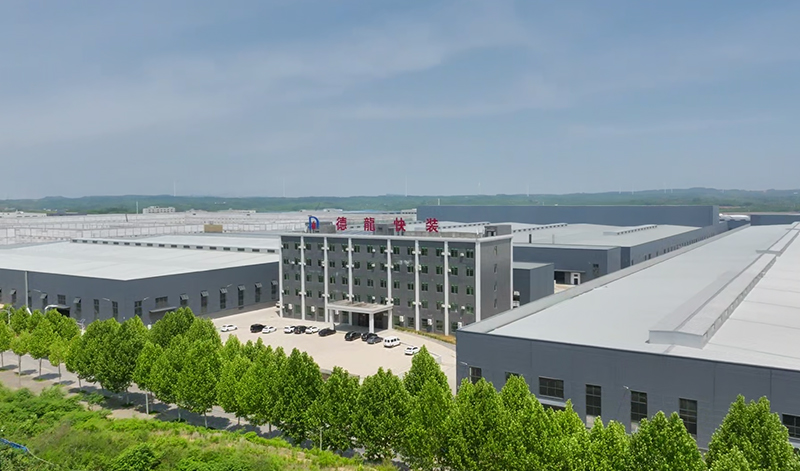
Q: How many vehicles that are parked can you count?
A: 12